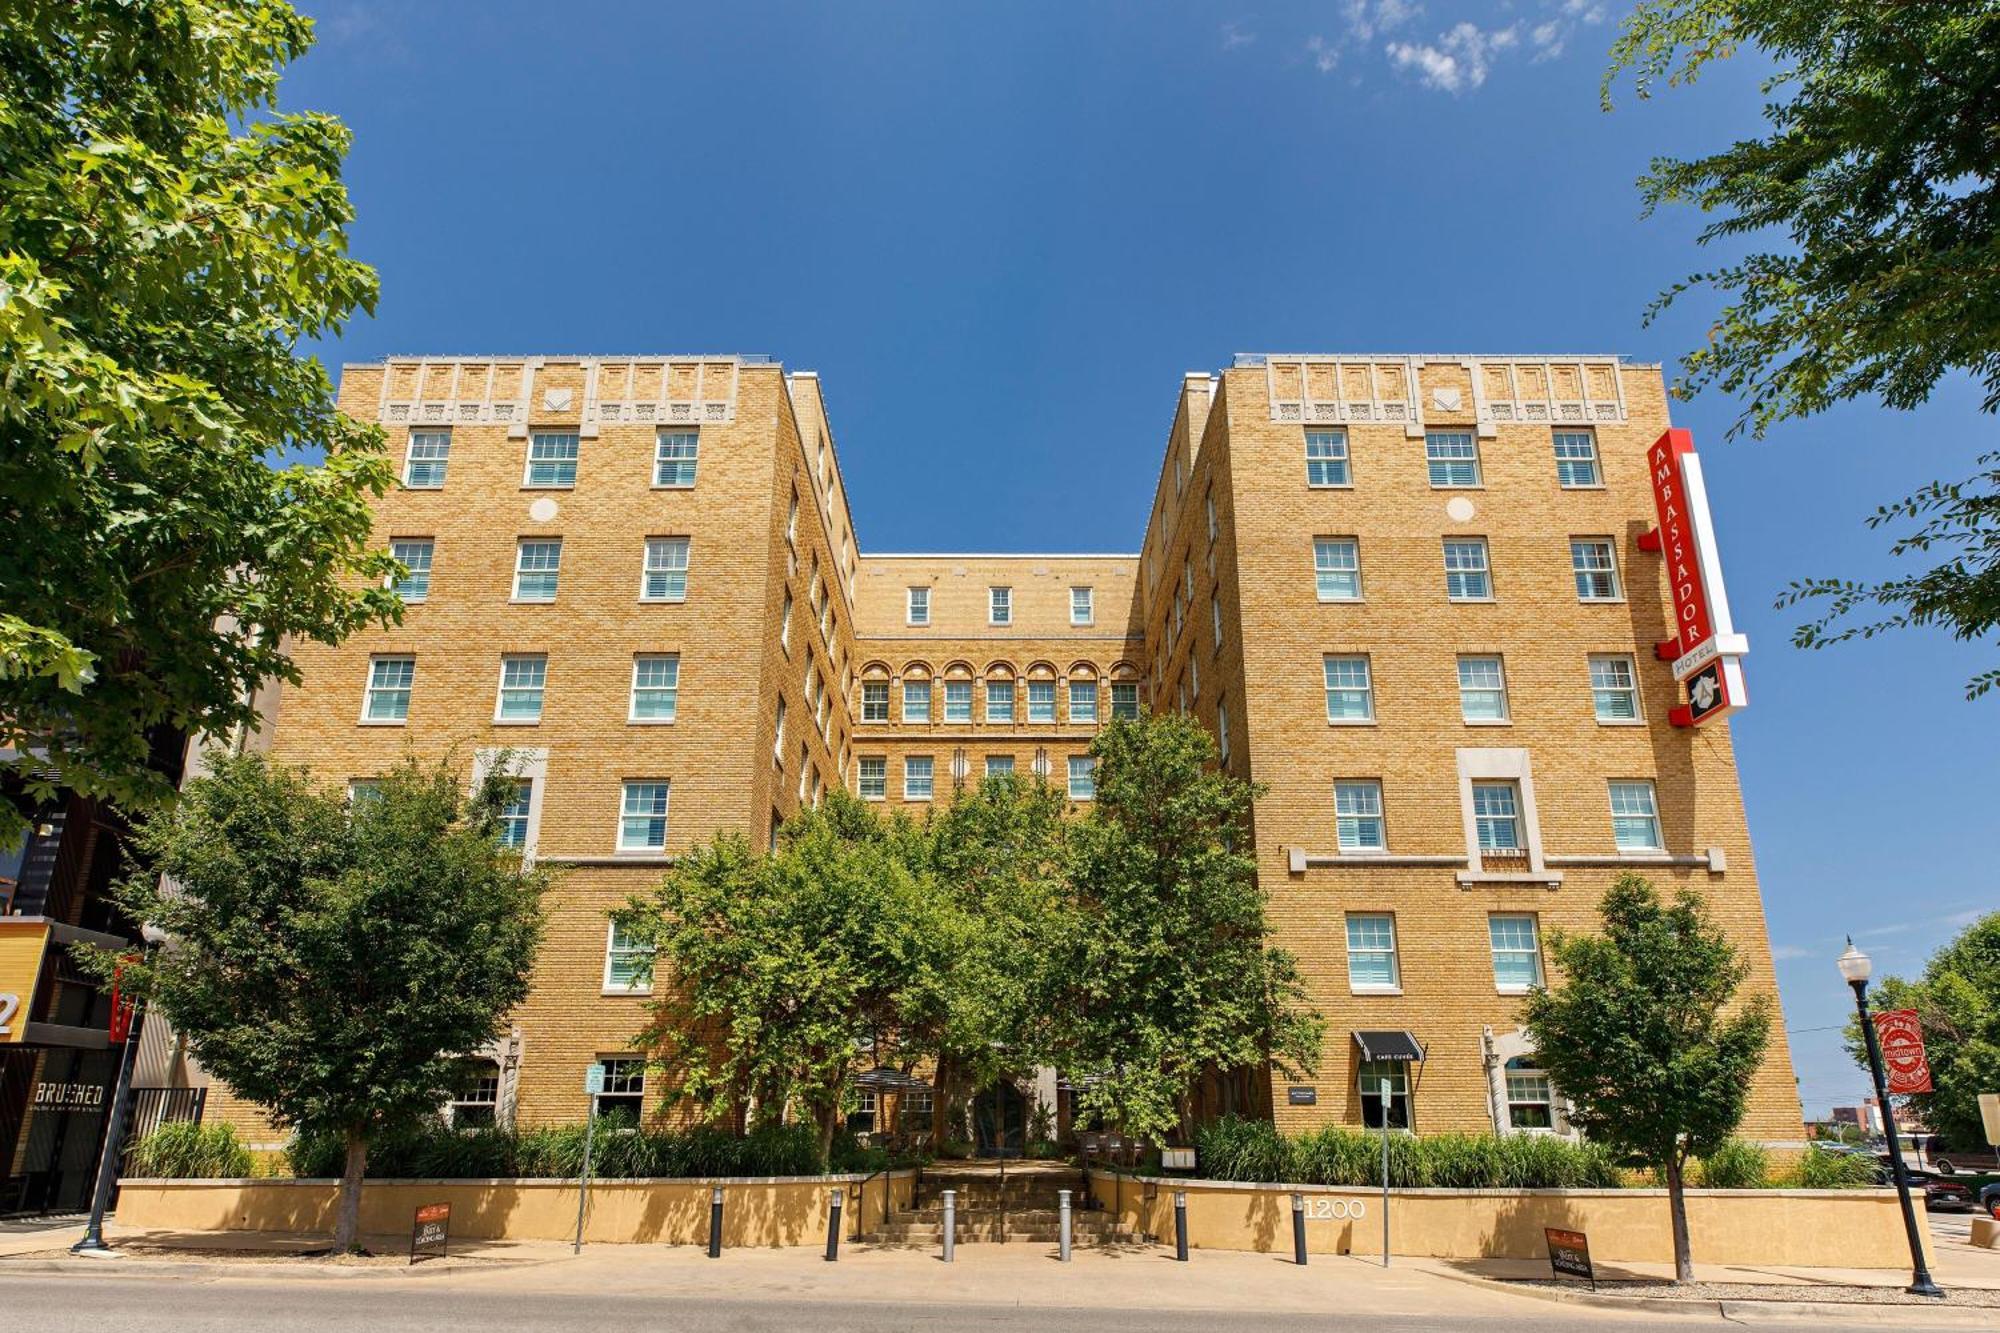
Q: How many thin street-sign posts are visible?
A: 2